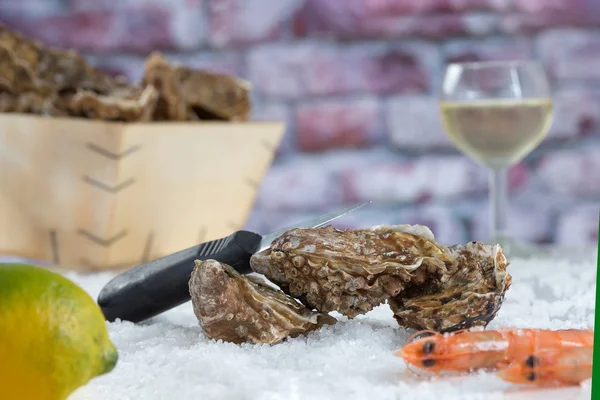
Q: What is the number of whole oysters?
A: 3